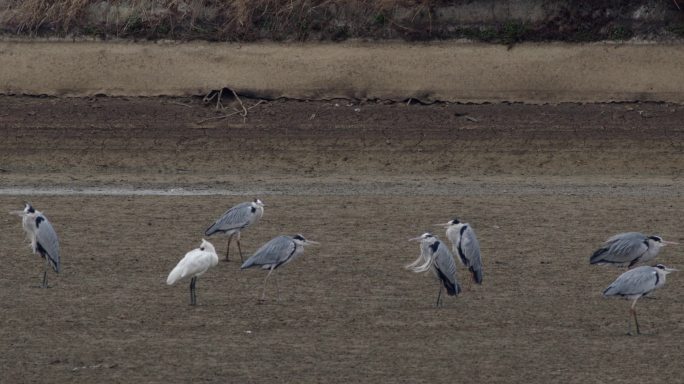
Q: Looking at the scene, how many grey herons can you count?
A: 7